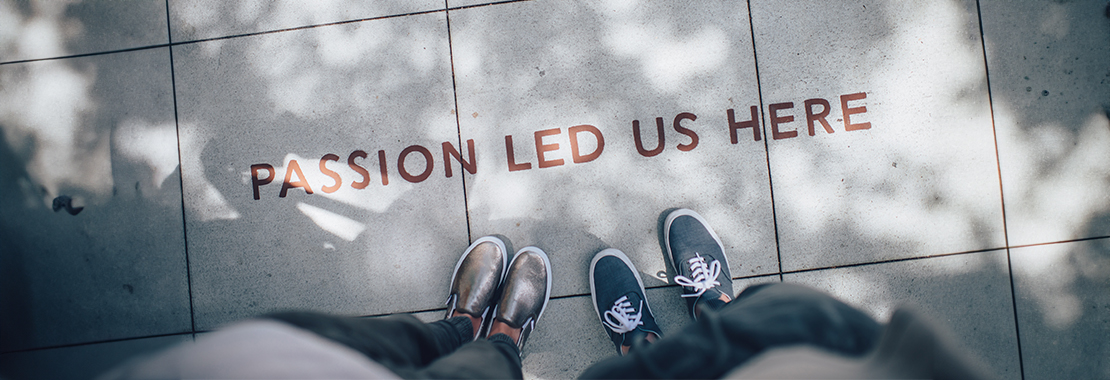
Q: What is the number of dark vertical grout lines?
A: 4